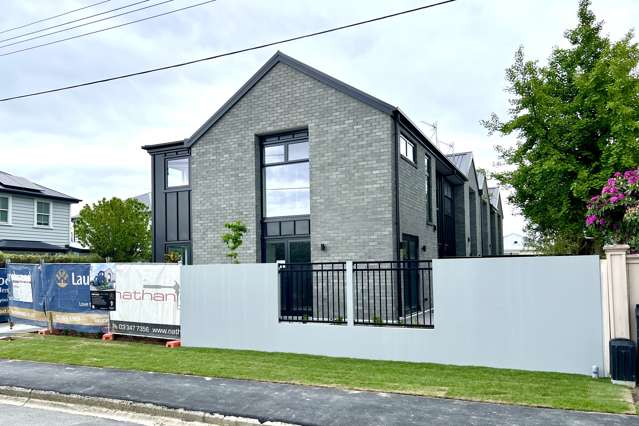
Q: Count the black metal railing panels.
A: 2